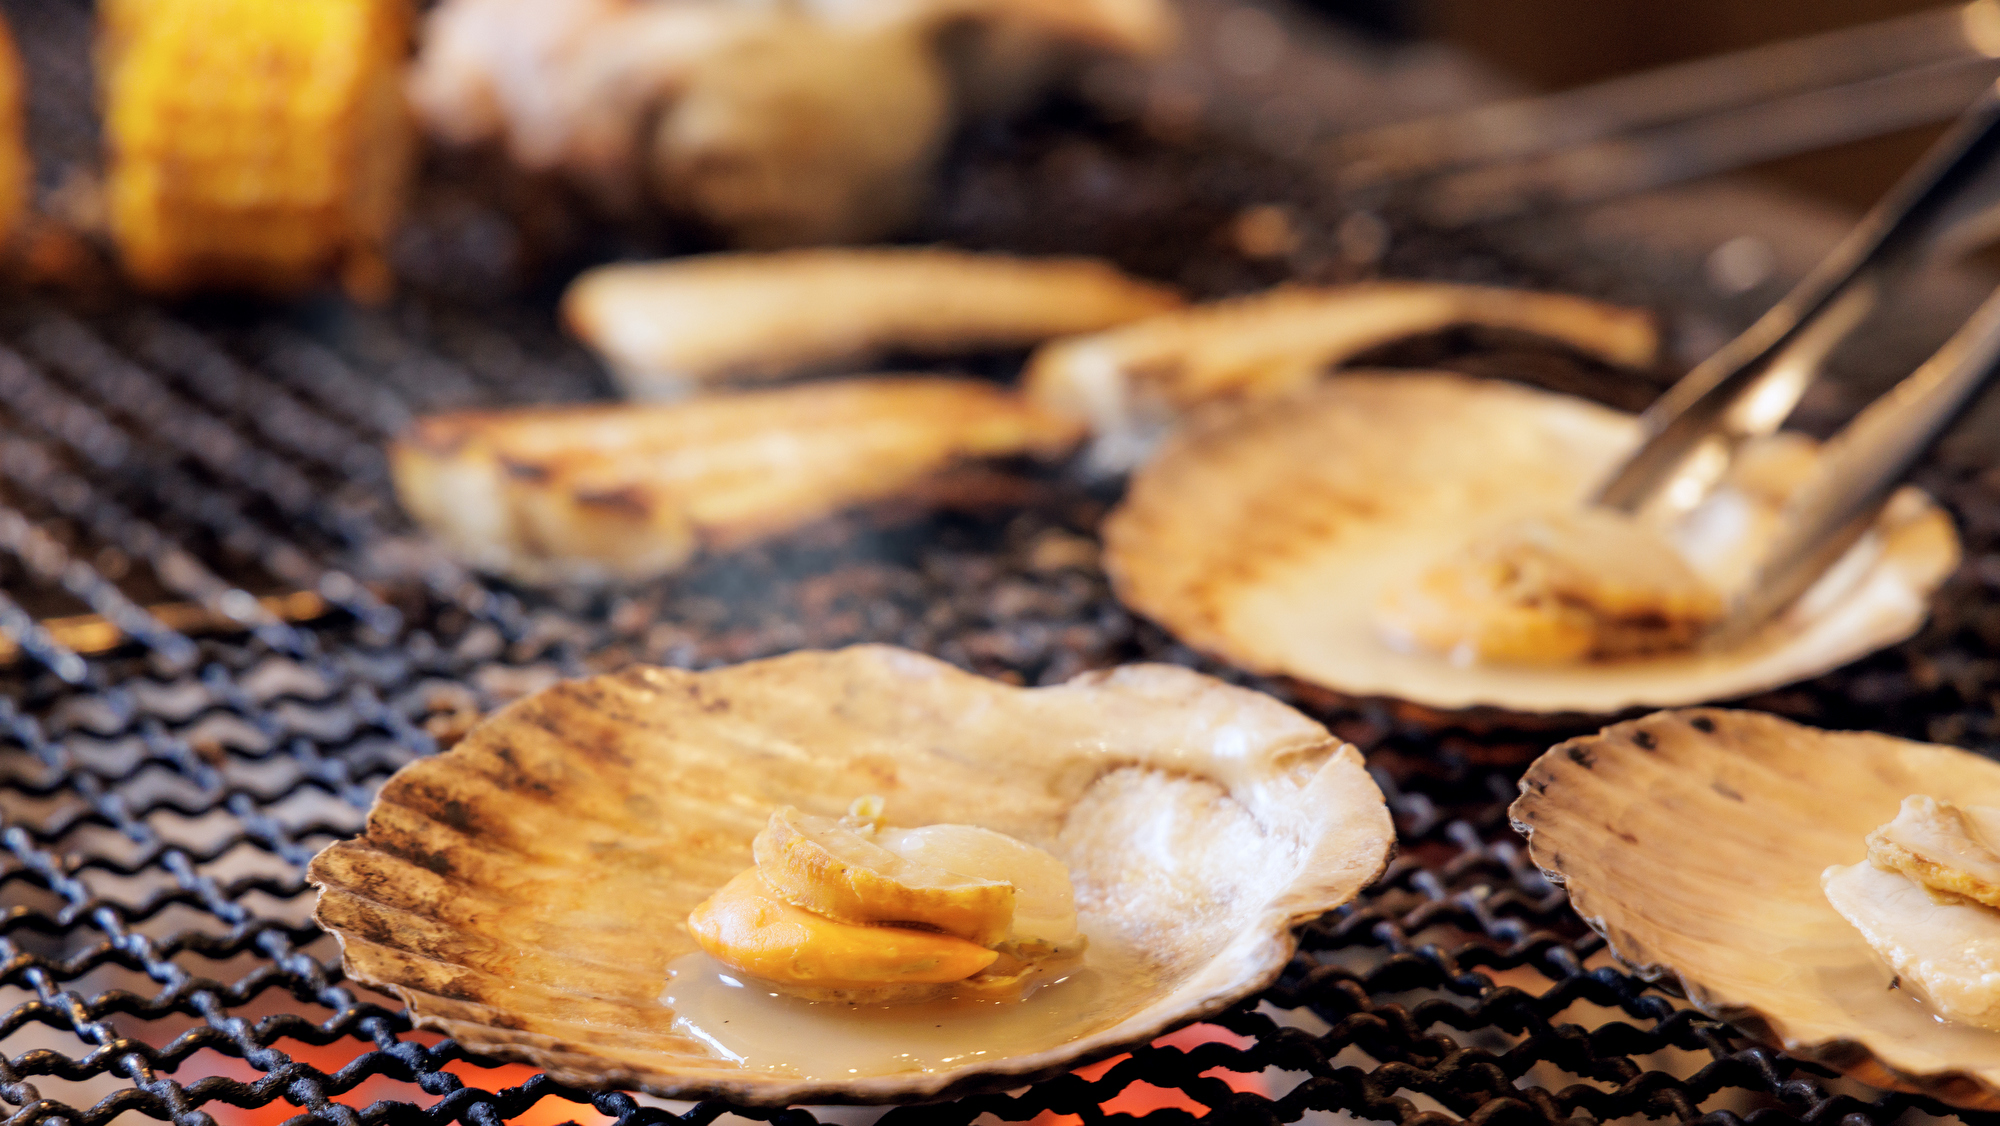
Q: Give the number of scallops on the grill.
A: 3